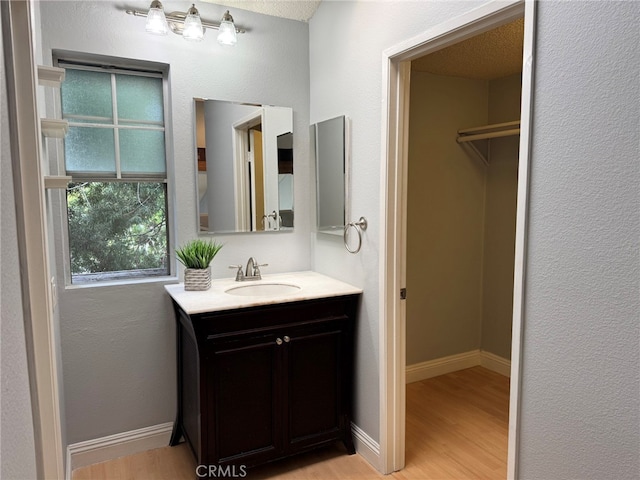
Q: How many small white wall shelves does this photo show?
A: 3